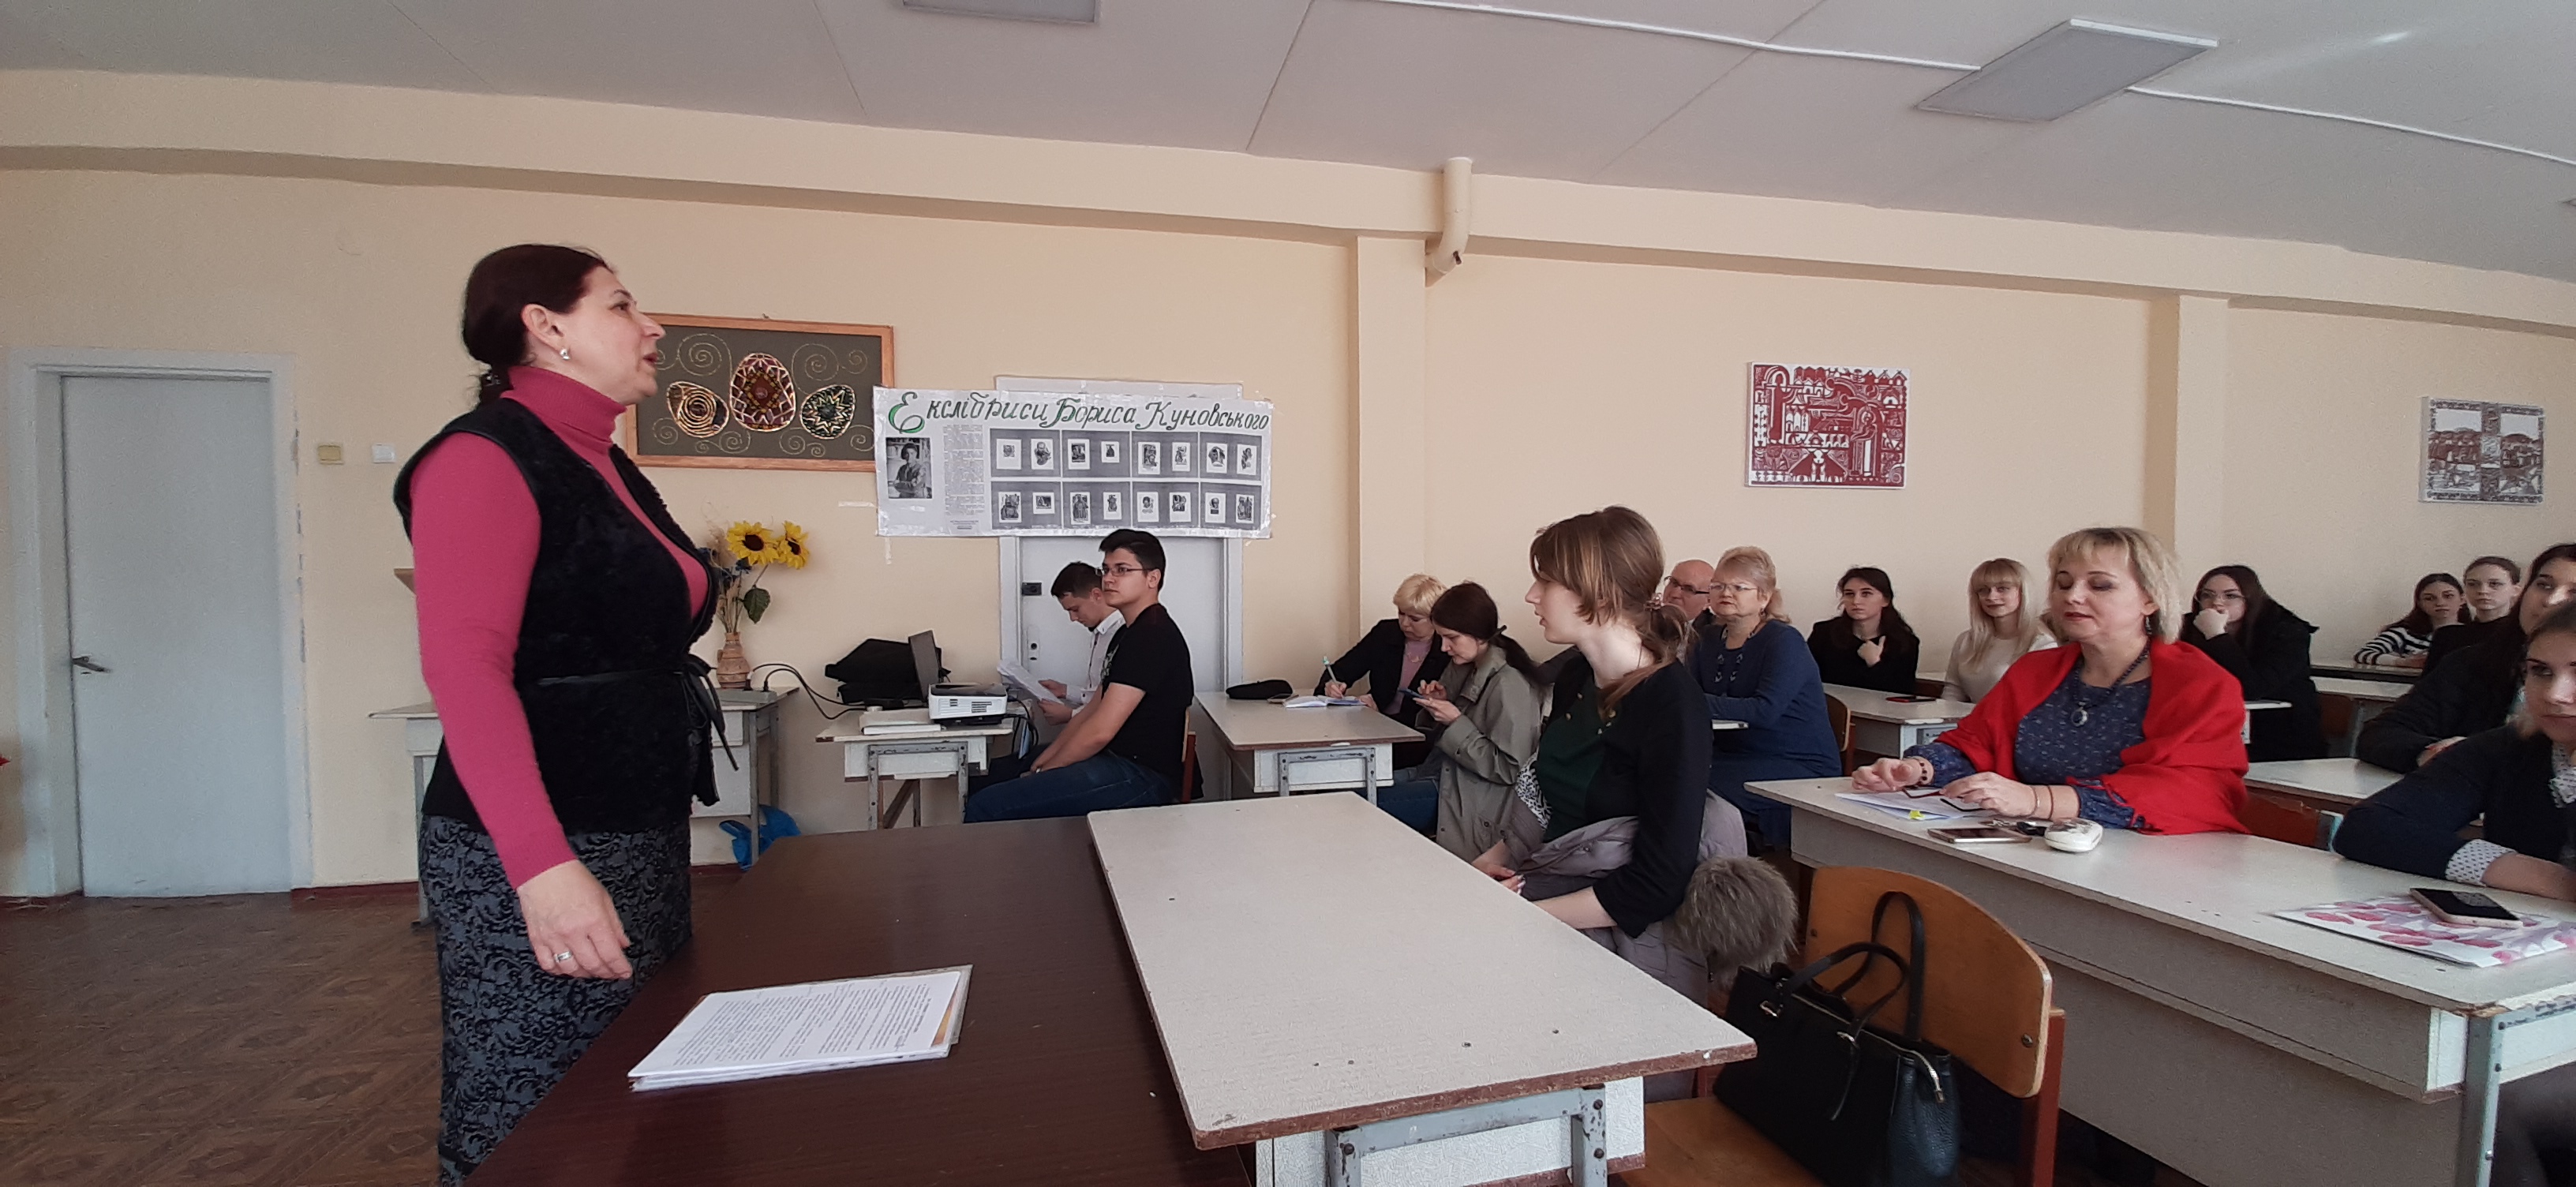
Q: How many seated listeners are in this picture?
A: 15